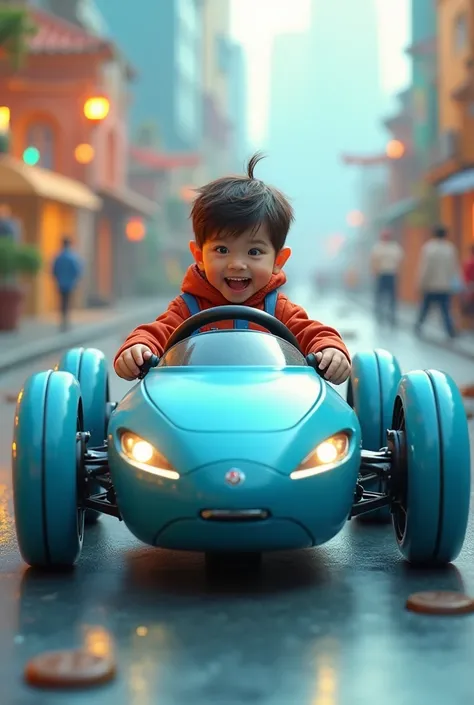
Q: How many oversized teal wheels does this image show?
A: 4